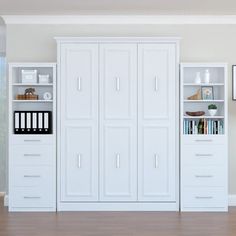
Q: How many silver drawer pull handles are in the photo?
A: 8